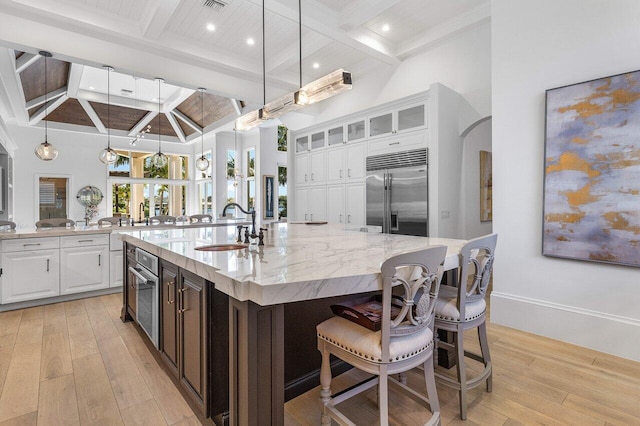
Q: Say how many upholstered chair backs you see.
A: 0